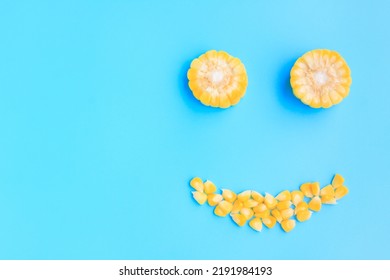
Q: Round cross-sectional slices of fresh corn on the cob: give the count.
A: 2